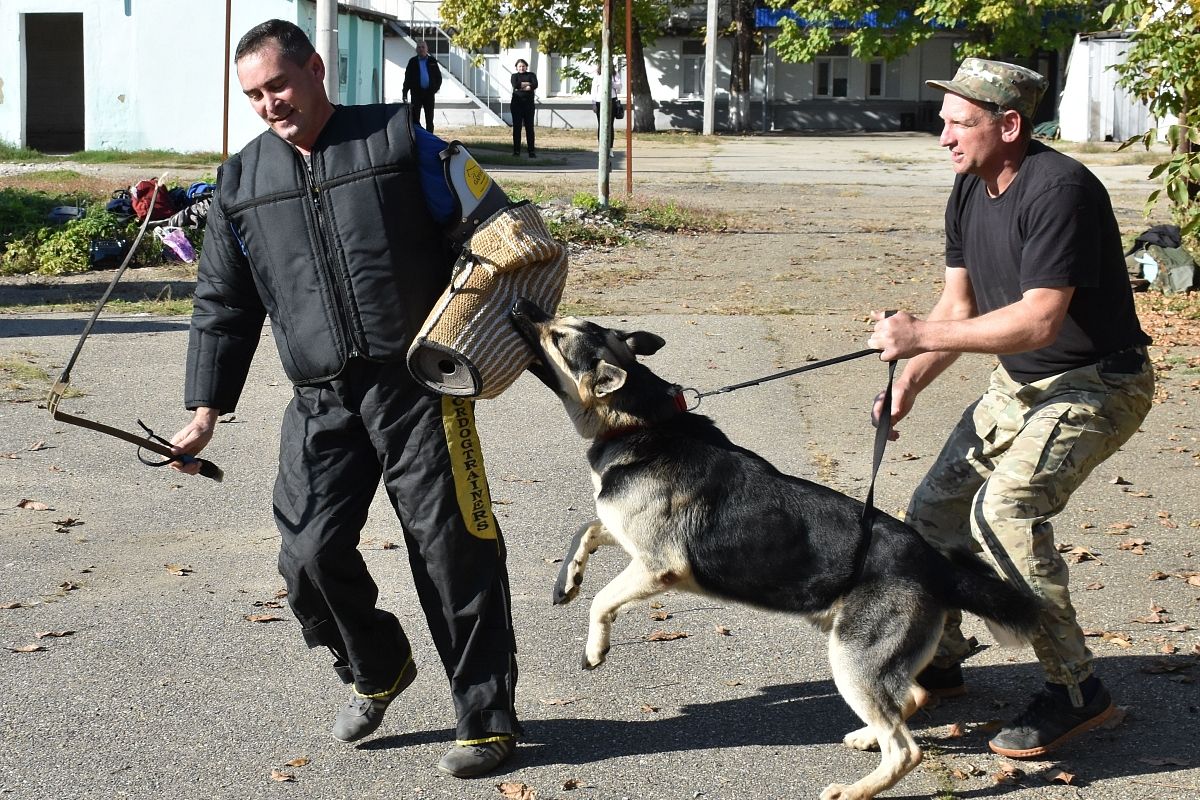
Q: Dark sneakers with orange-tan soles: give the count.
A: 2